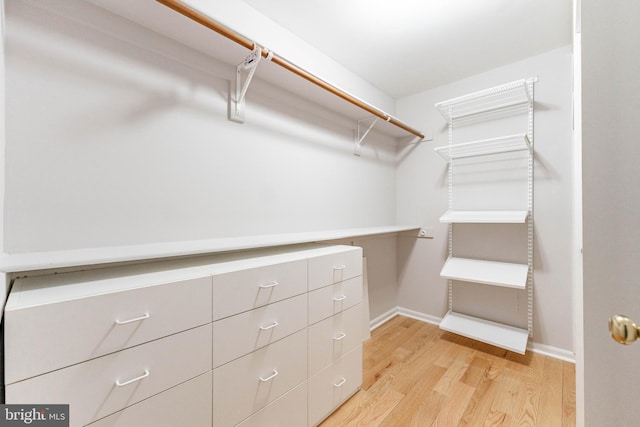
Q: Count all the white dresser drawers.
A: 11